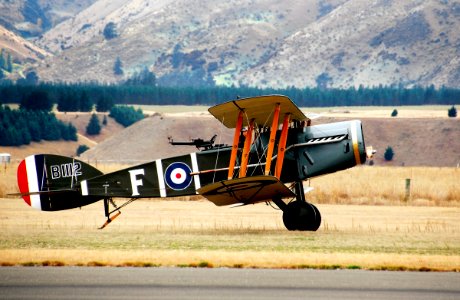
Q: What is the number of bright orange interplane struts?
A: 4